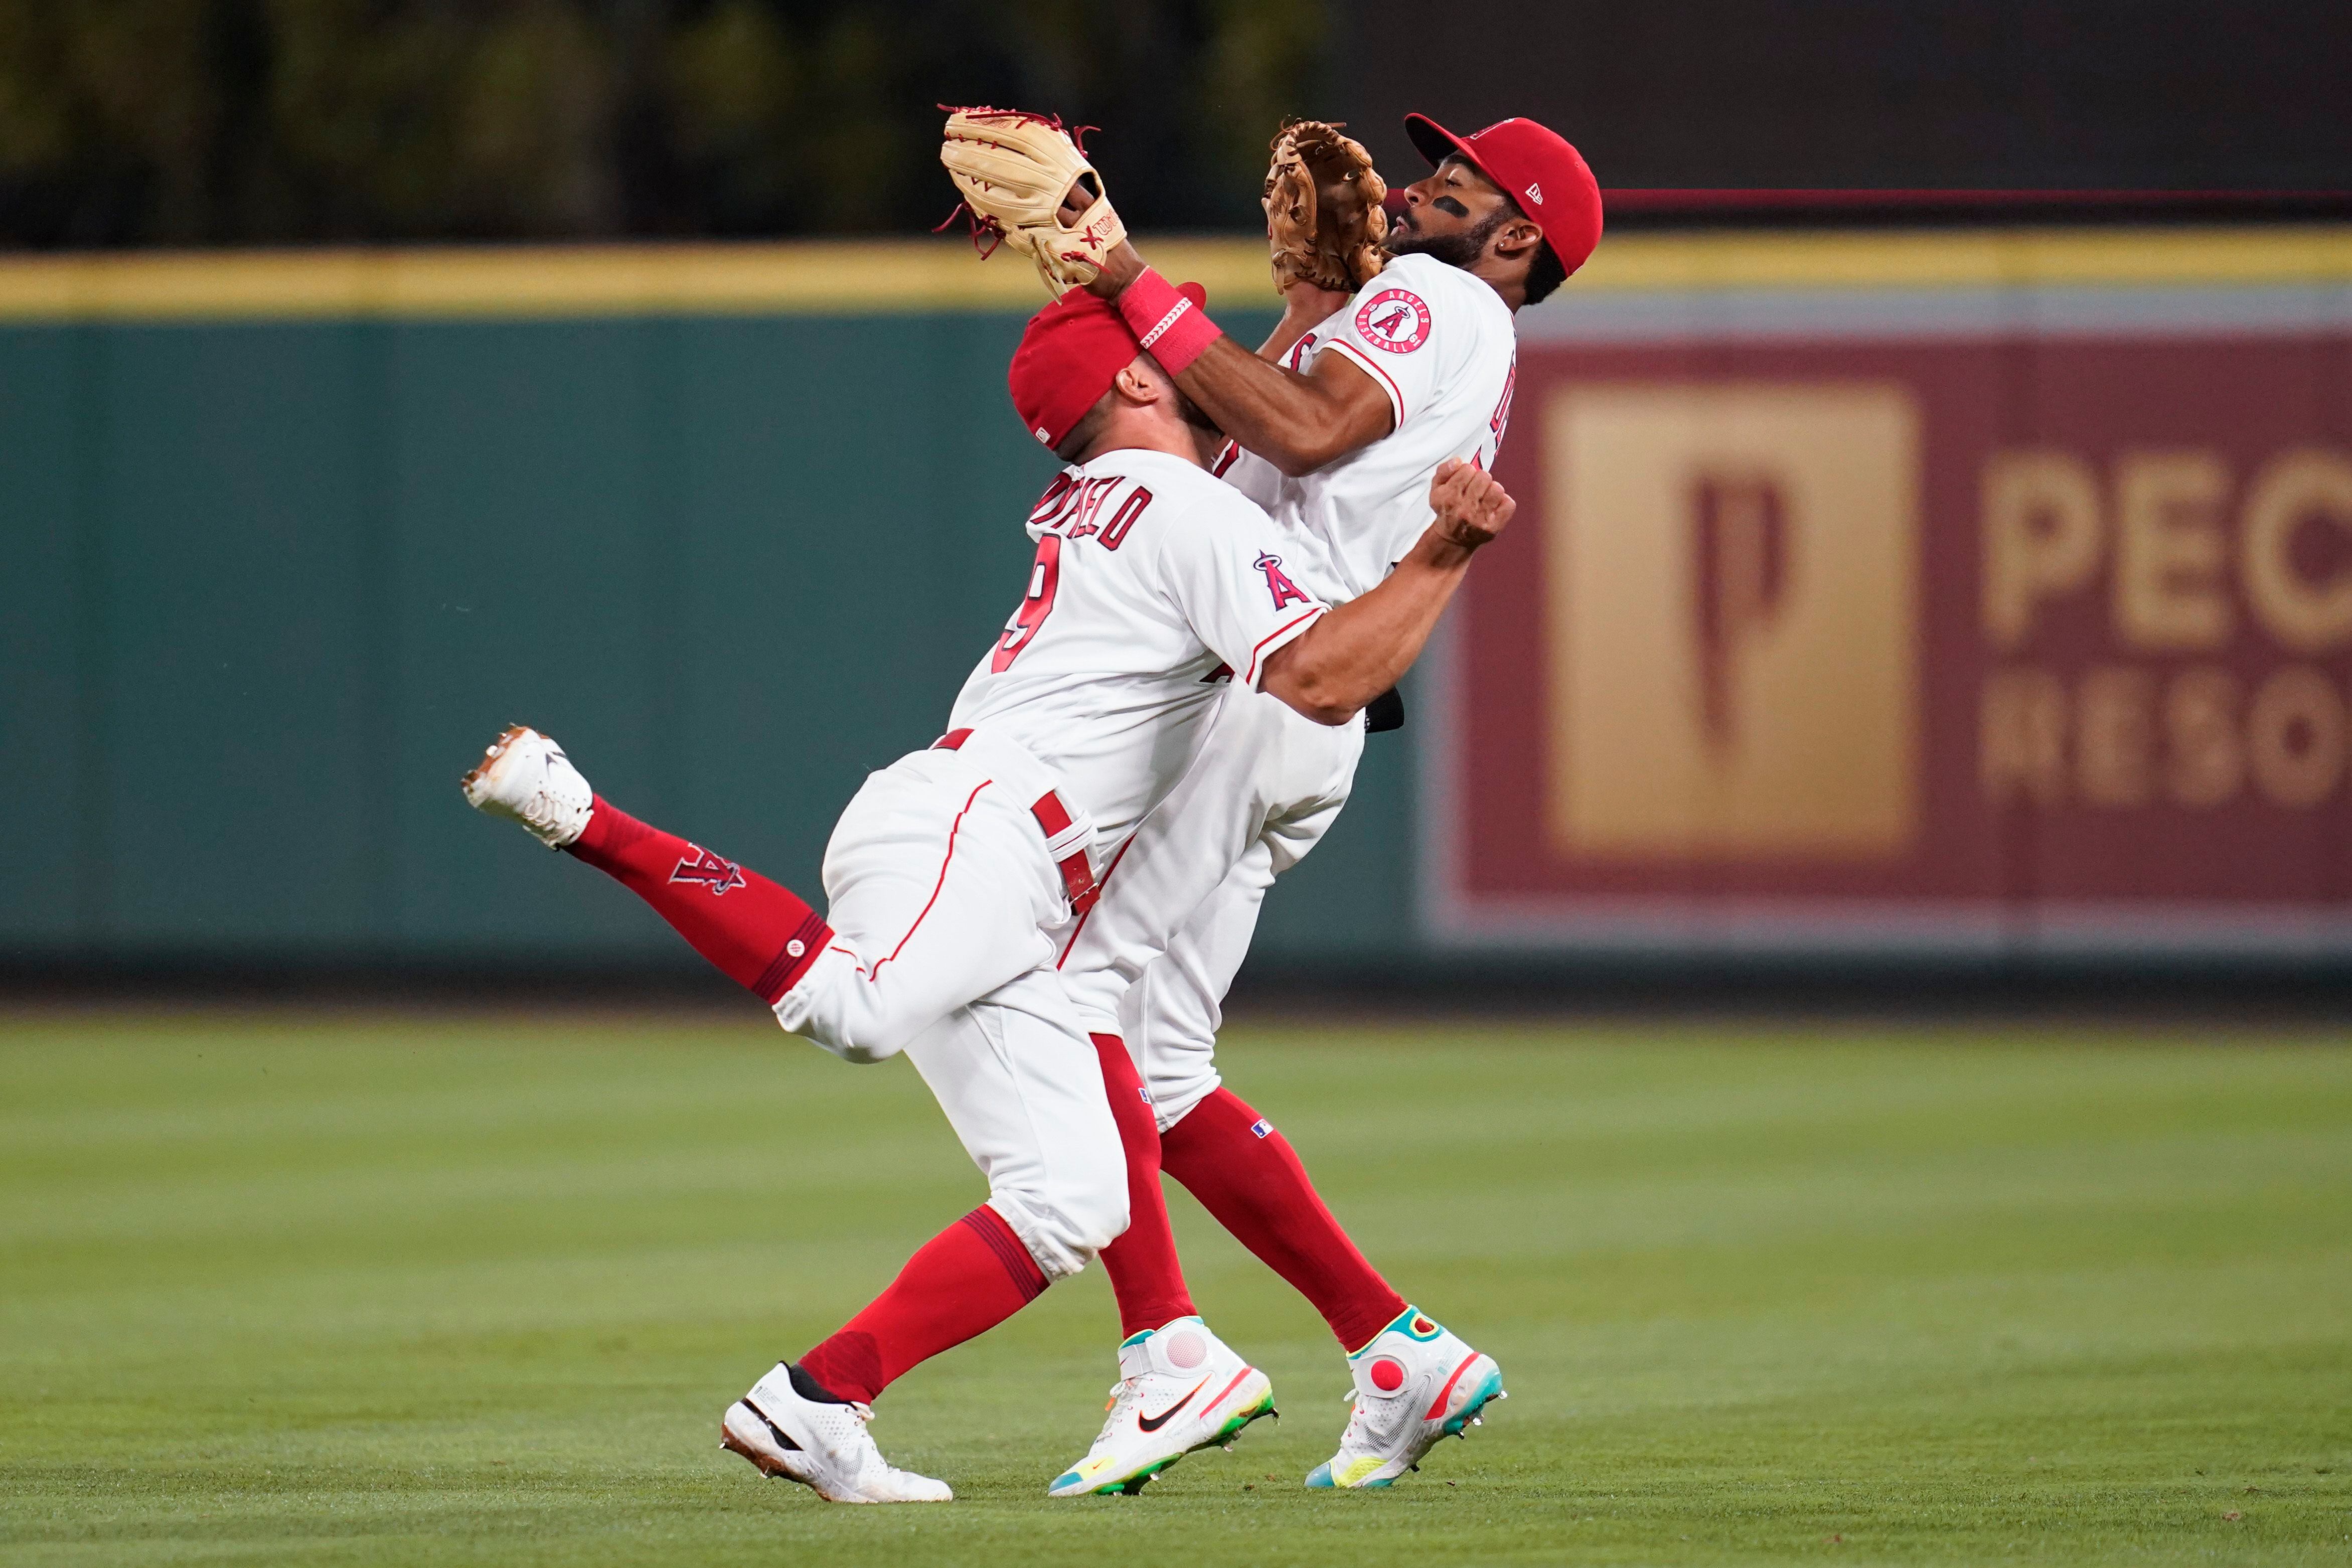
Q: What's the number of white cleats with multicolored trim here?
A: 2